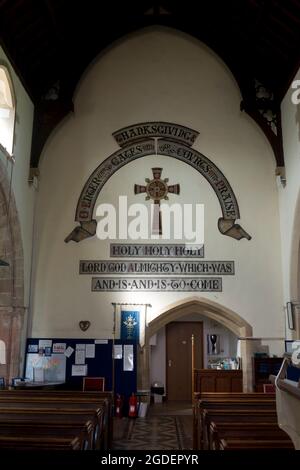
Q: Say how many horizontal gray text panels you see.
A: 3